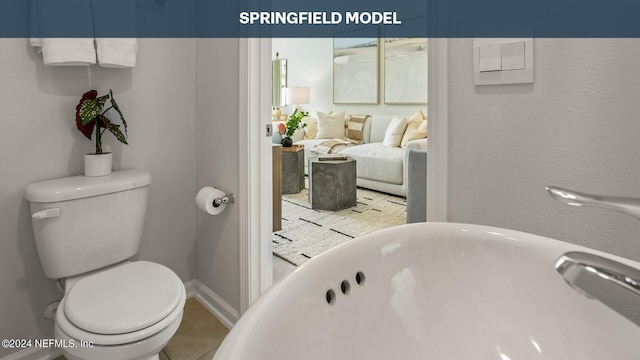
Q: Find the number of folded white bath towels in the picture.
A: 2